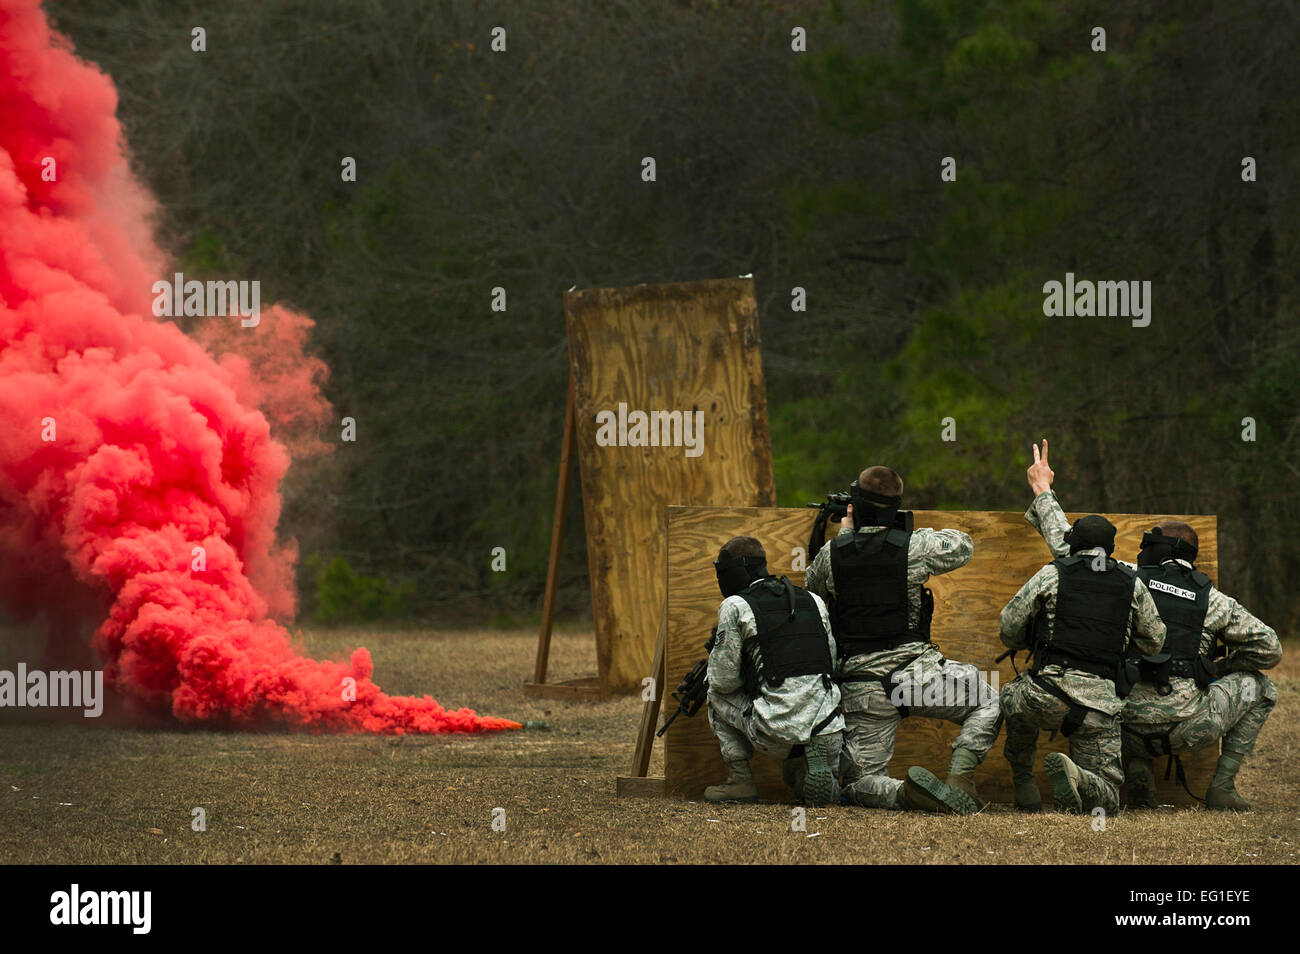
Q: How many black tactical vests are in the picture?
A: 4